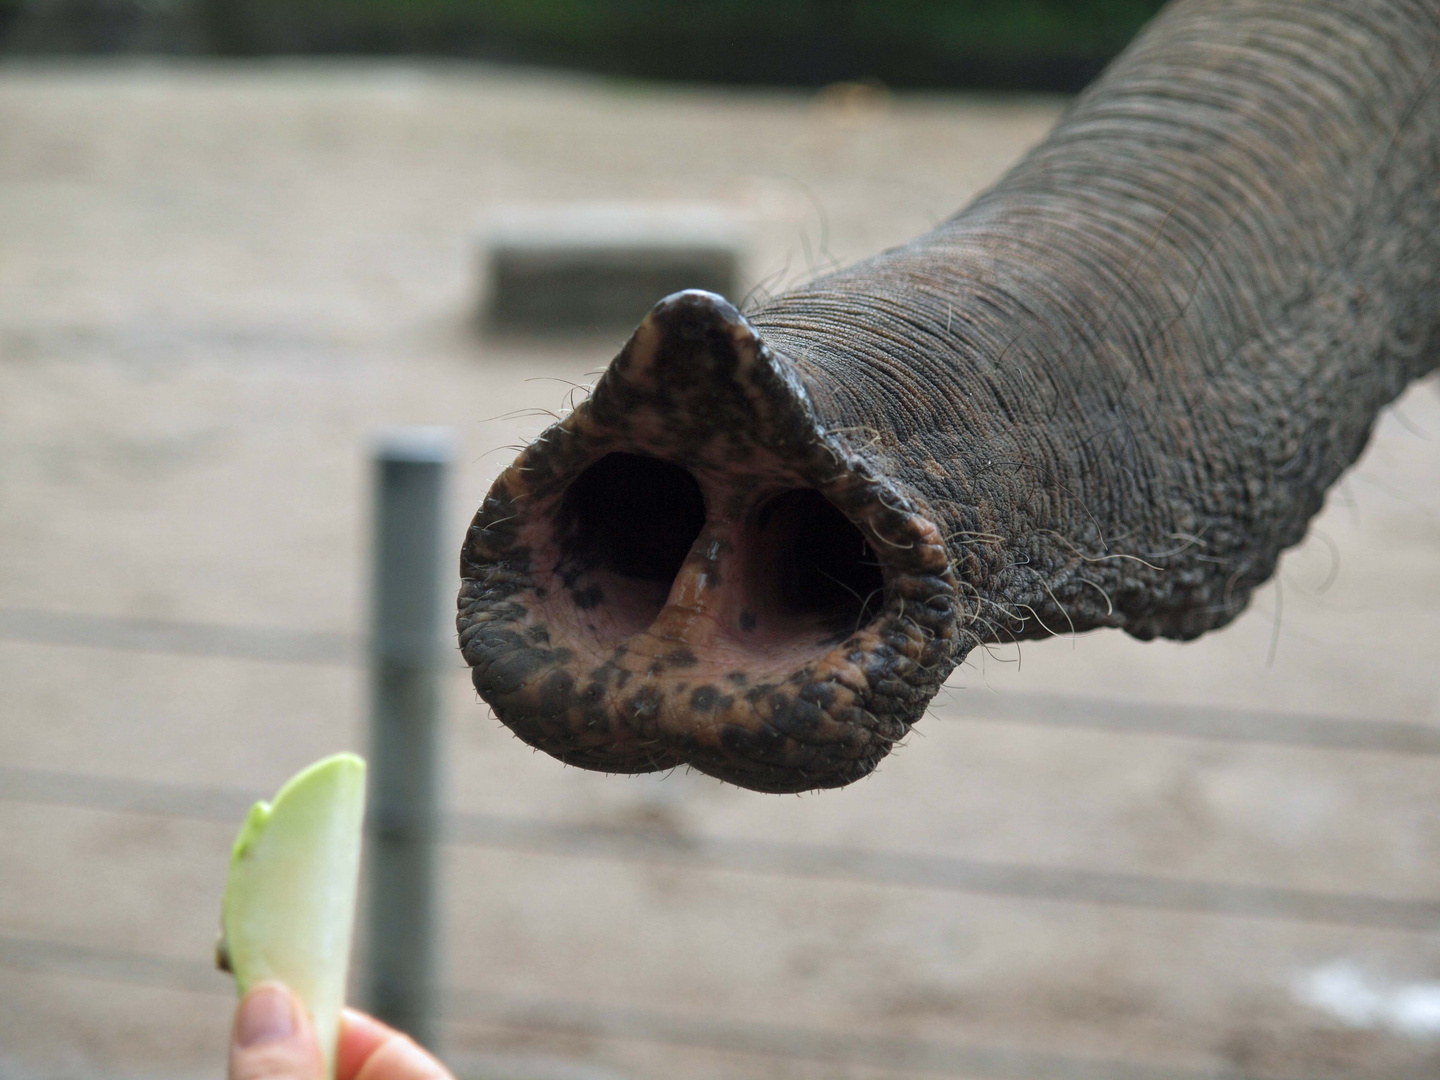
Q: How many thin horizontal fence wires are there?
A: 3